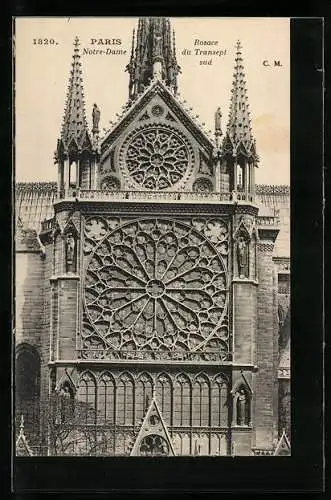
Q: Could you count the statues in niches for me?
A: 4